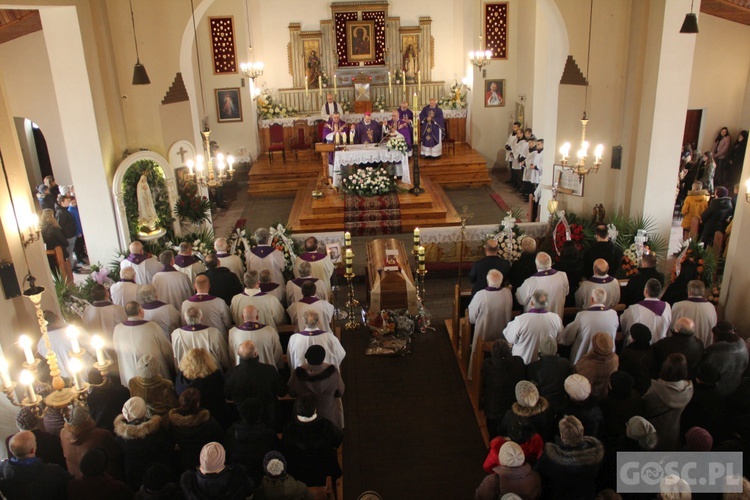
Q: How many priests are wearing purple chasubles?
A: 5